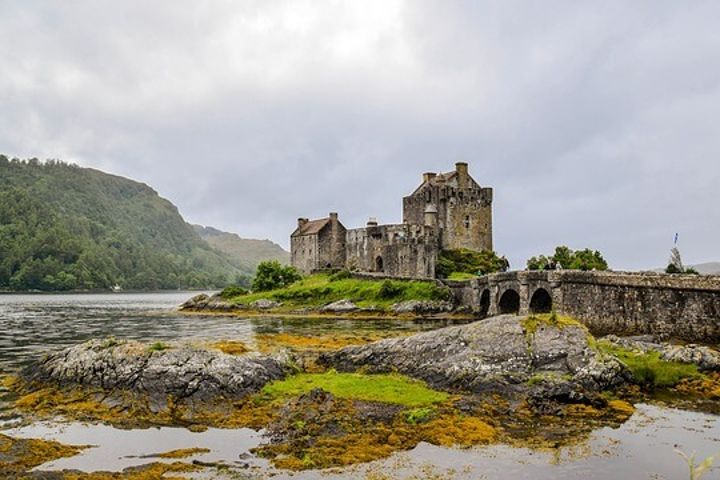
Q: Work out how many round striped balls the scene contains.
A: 0